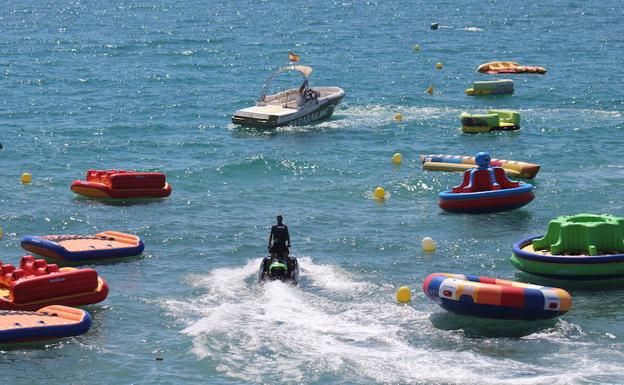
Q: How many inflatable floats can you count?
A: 11